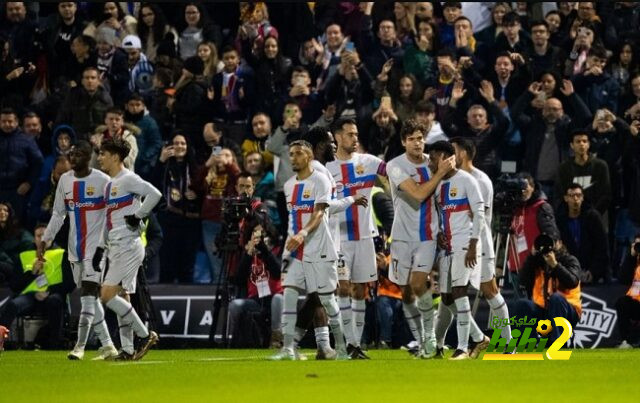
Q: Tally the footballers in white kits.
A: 8